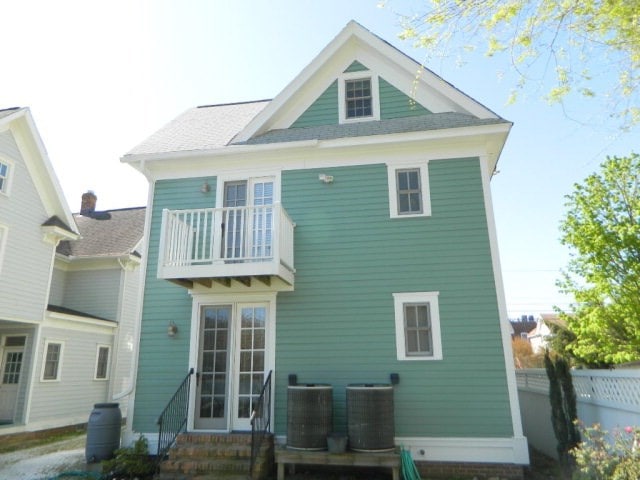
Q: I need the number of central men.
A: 0